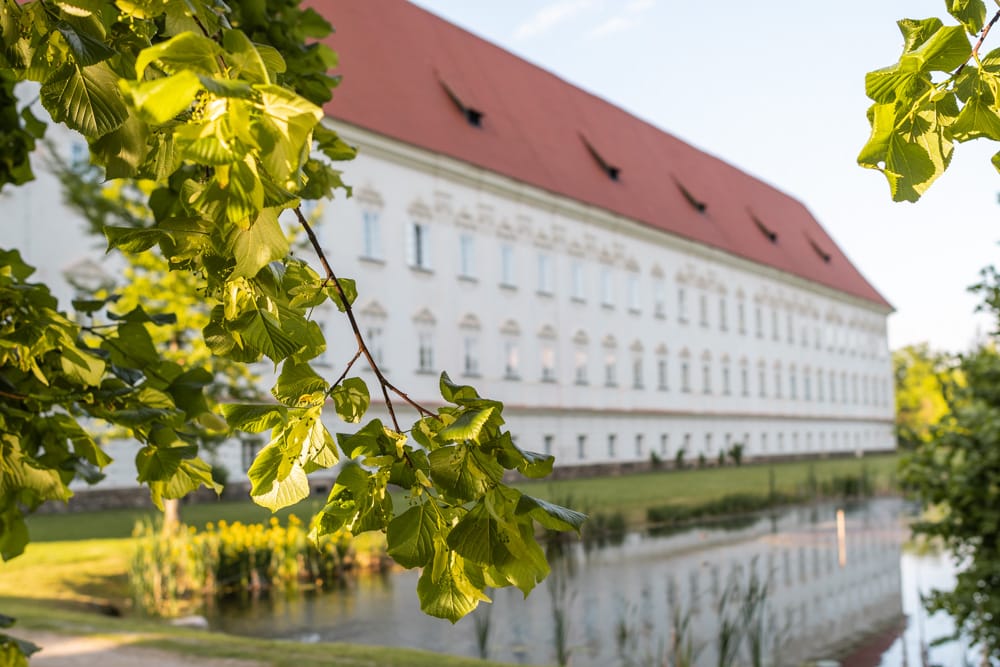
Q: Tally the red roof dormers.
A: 5